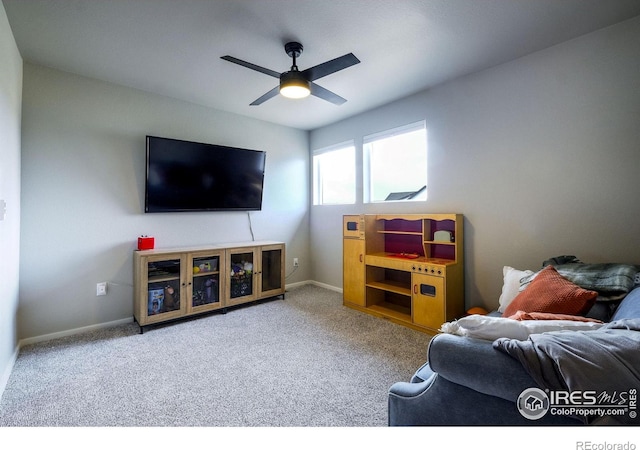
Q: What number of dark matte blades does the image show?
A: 4